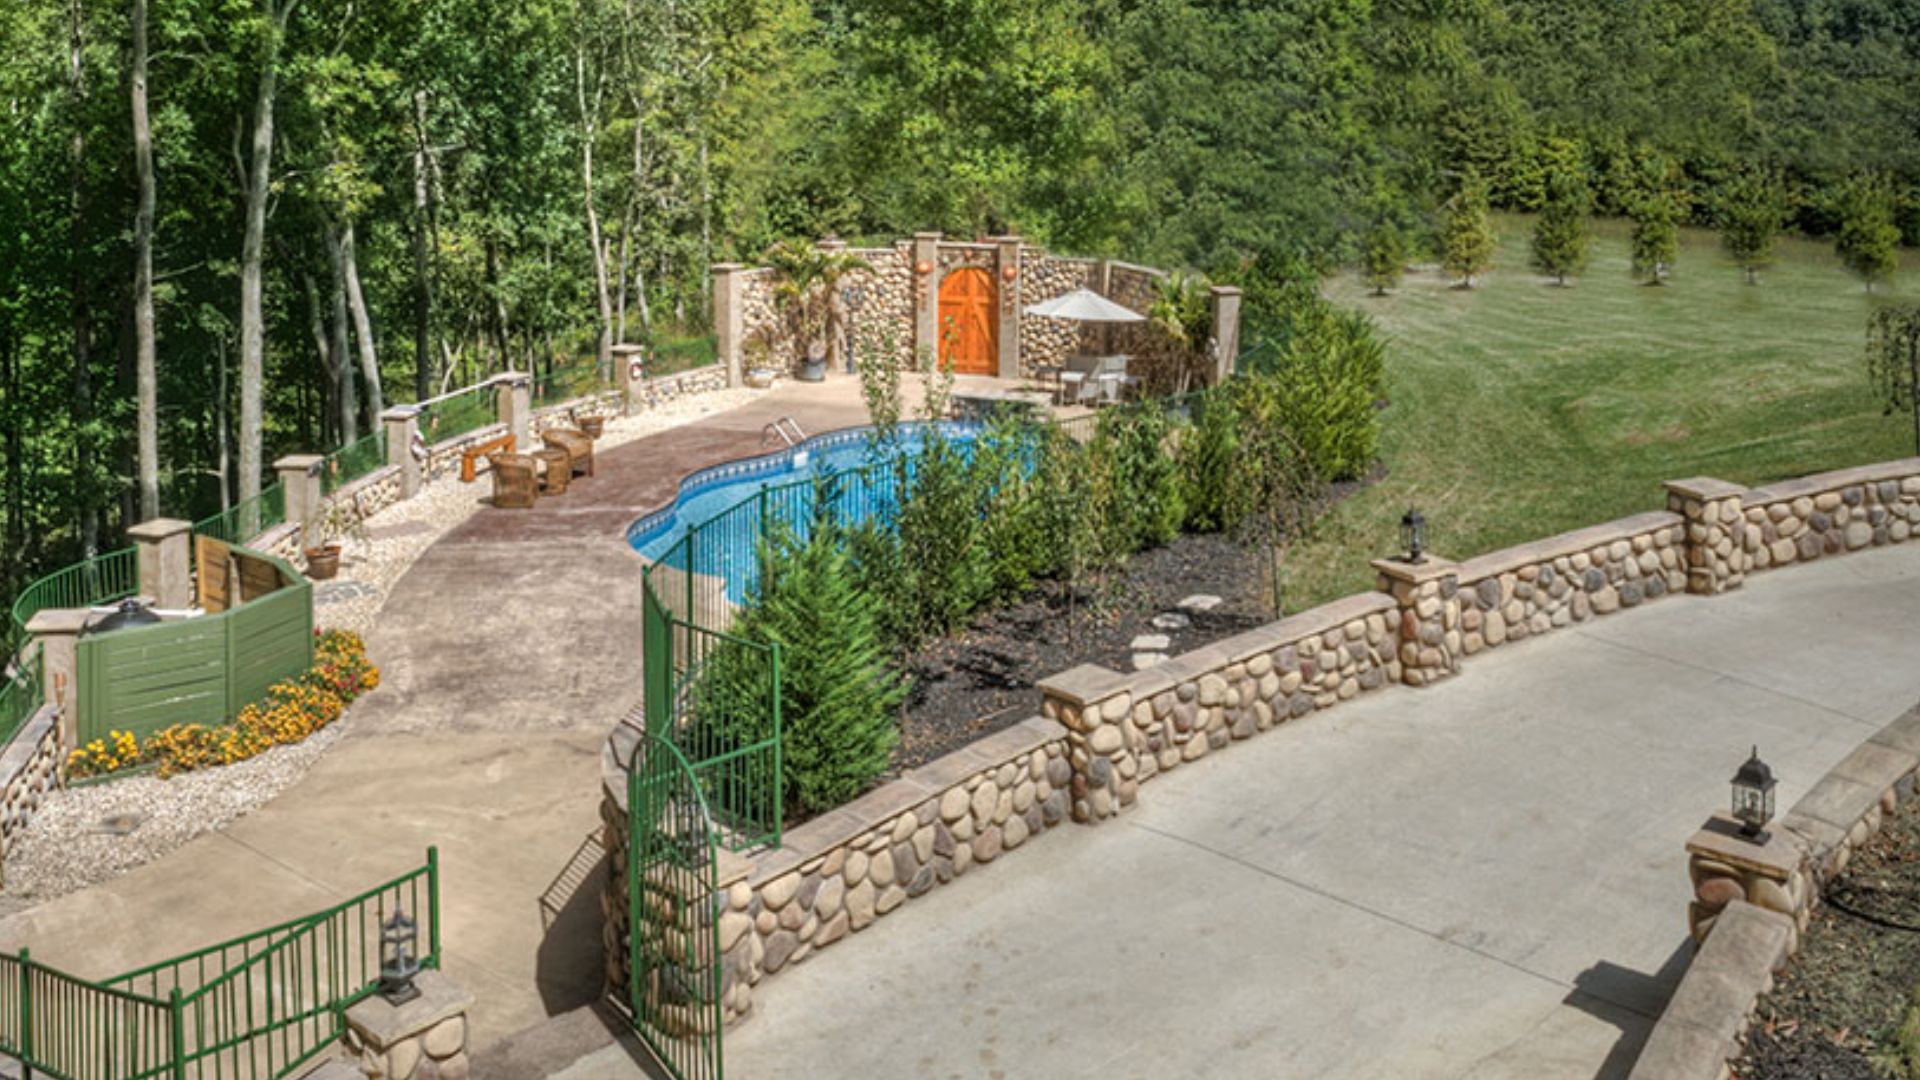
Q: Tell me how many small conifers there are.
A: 6